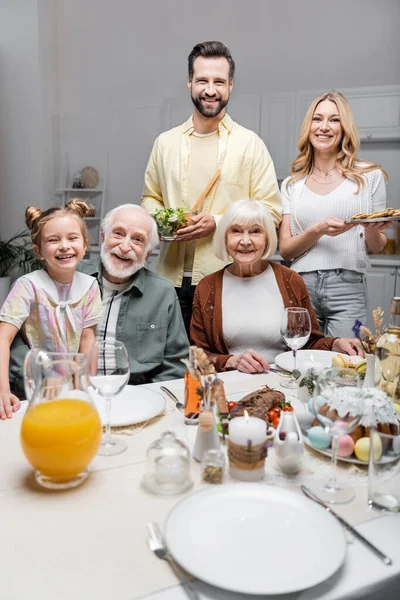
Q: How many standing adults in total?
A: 2